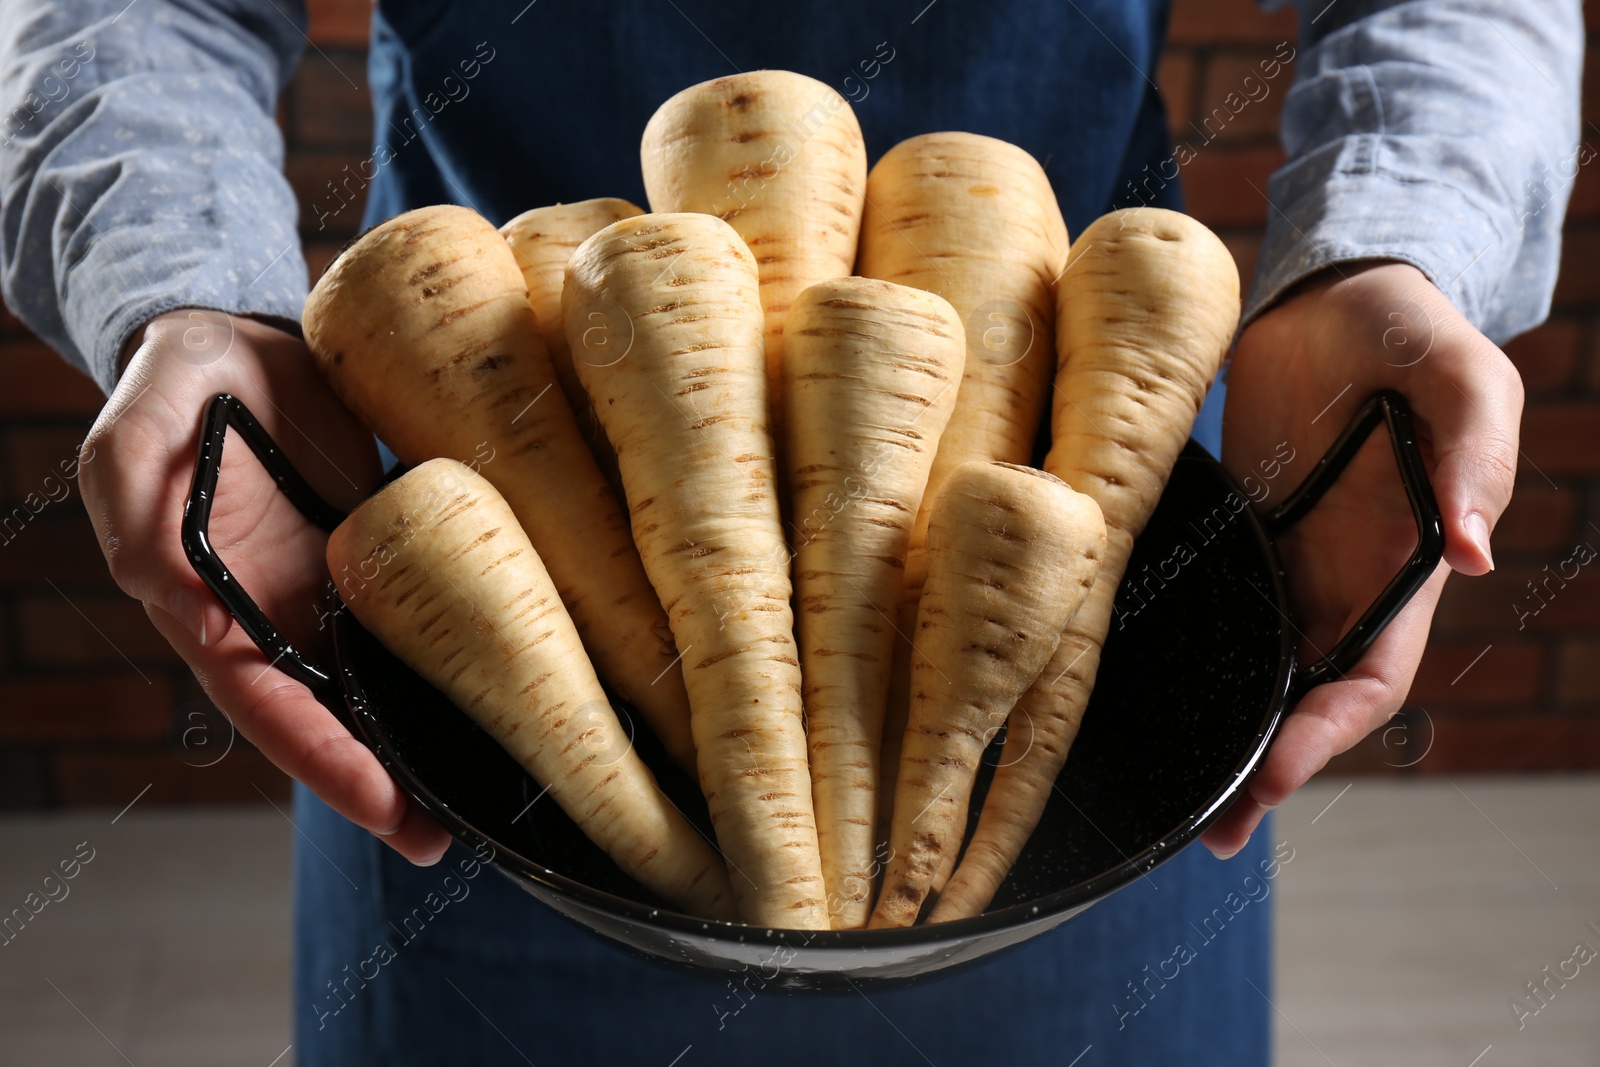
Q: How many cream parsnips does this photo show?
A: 9